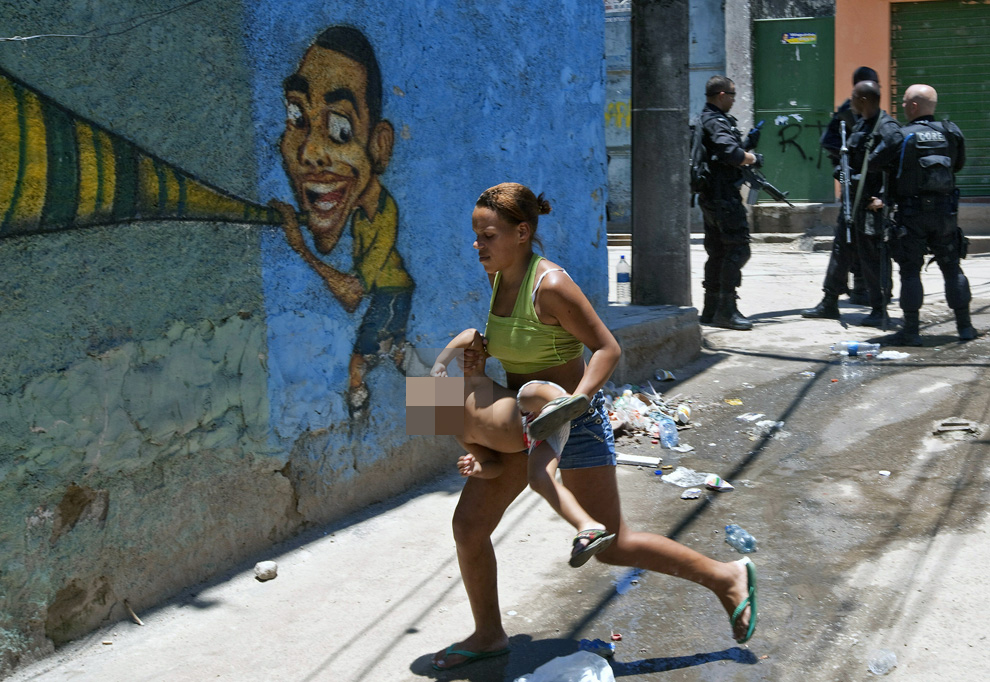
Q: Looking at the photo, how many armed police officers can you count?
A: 4